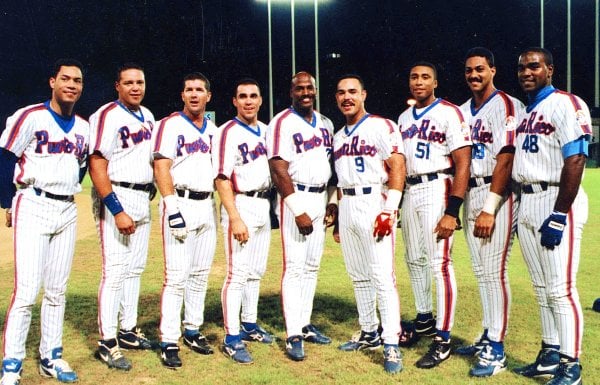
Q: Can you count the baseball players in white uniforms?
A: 9